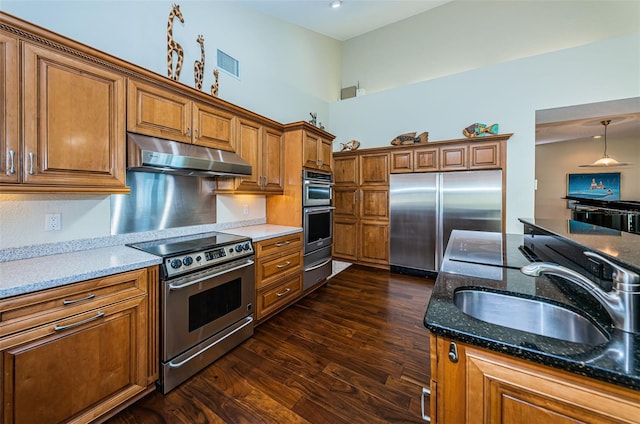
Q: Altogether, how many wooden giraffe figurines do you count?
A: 3